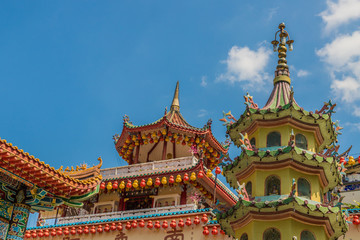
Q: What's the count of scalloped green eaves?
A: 3